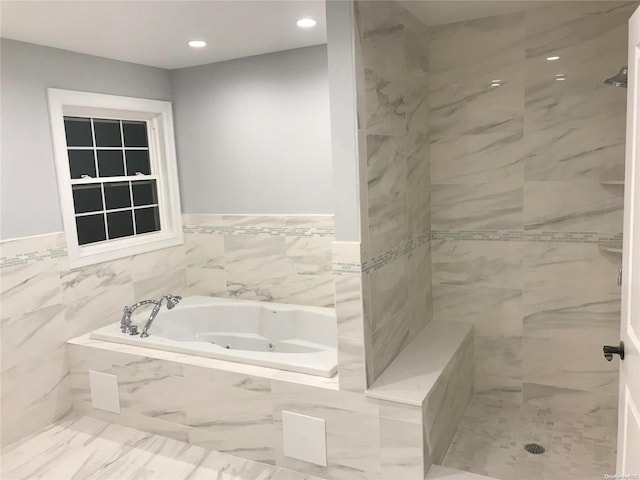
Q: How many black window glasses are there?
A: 12